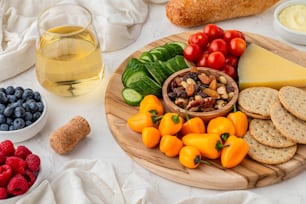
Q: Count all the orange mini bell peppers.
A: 11